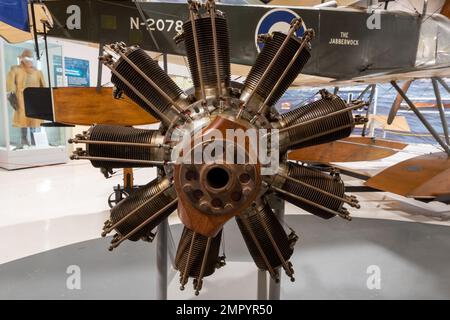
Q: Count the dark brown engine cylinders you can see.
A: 9